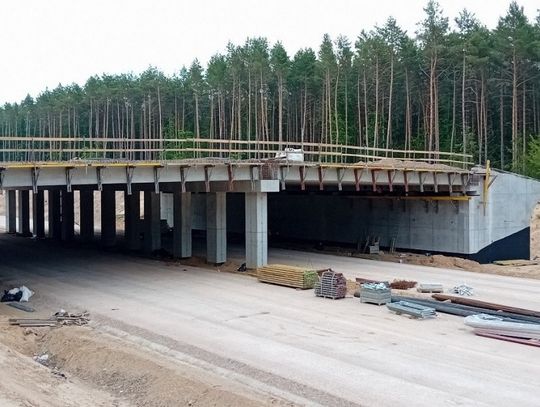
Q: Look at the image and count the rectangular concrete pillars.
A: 12